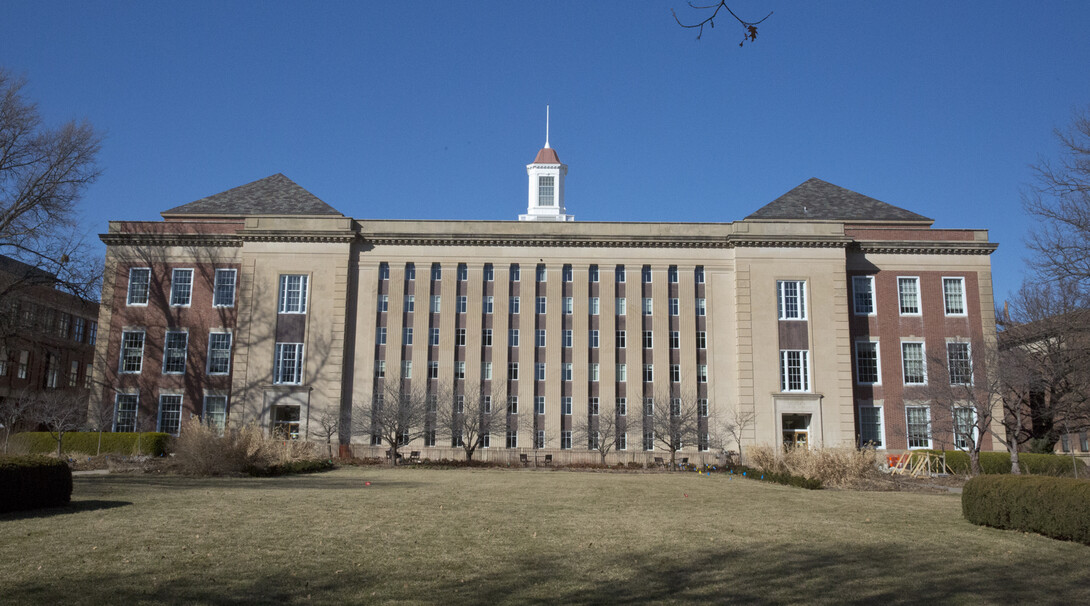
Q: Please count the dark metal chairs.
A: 6